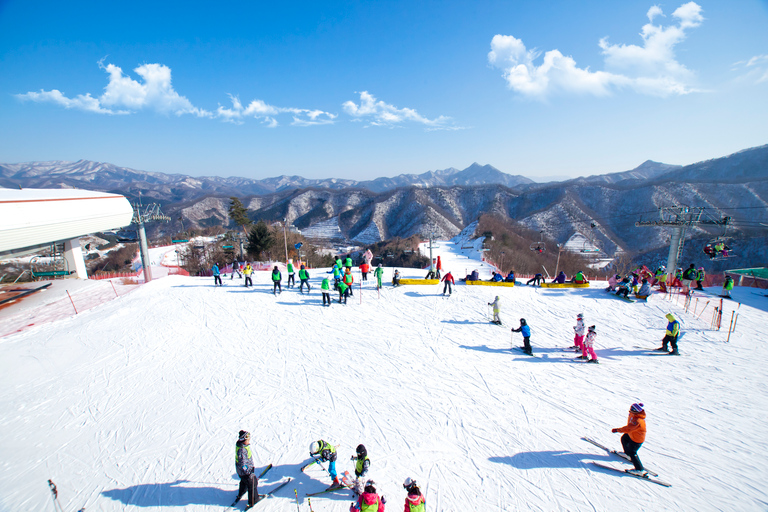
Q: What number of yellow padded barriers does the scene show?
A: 3